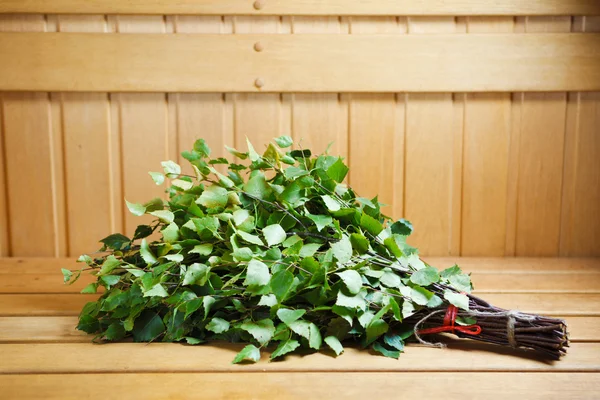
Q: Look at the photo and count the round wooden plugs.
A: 3